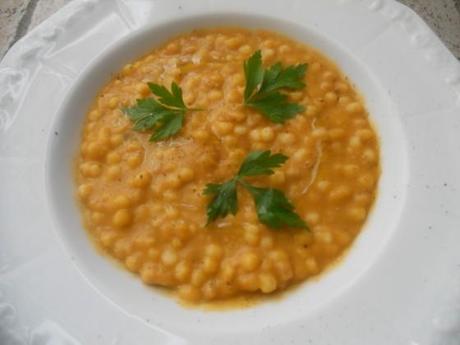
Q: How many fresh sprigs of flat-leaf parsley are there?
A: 3